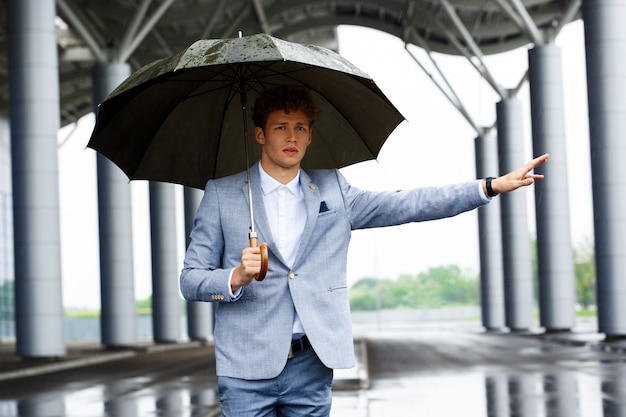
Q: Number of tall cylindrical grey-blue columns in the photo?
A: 8